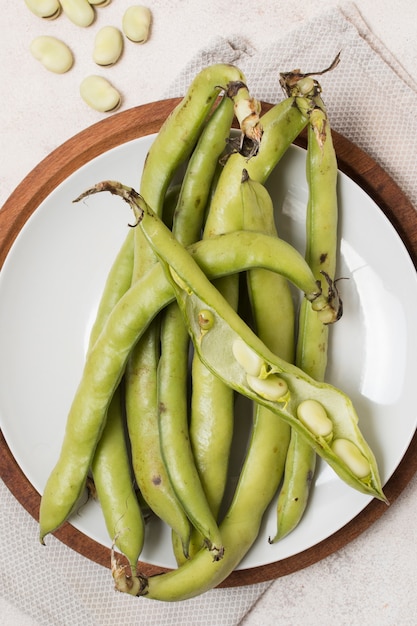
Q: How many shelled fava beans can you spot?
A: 7